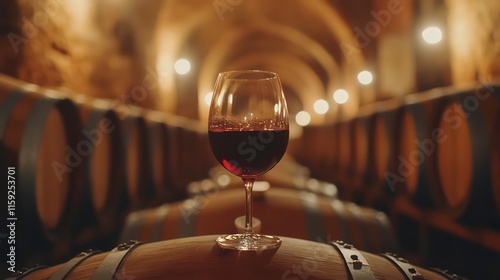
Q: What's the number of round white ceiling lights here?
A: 7